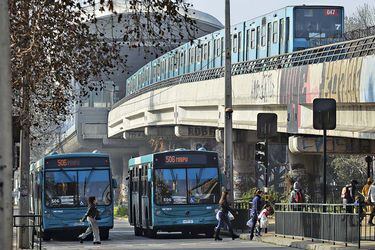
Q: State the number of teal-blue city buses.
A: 2